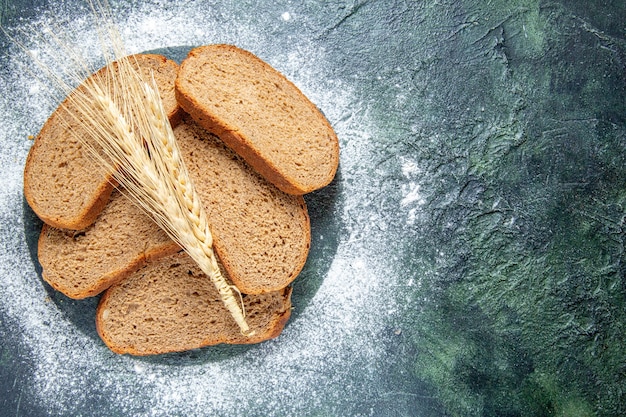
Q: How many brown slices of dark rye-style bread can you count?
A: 5